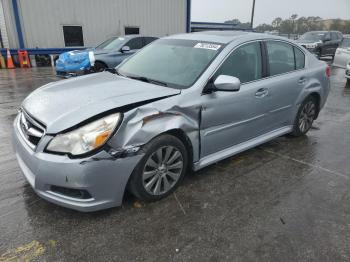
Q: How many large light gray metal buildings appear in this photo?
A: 1